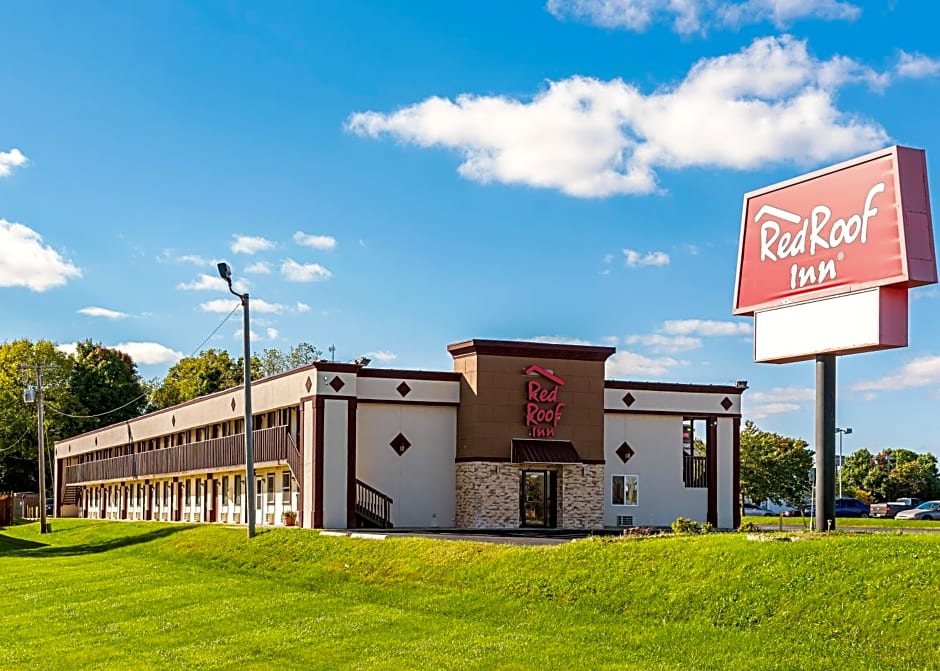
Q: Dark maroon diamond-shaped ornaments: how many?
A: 12